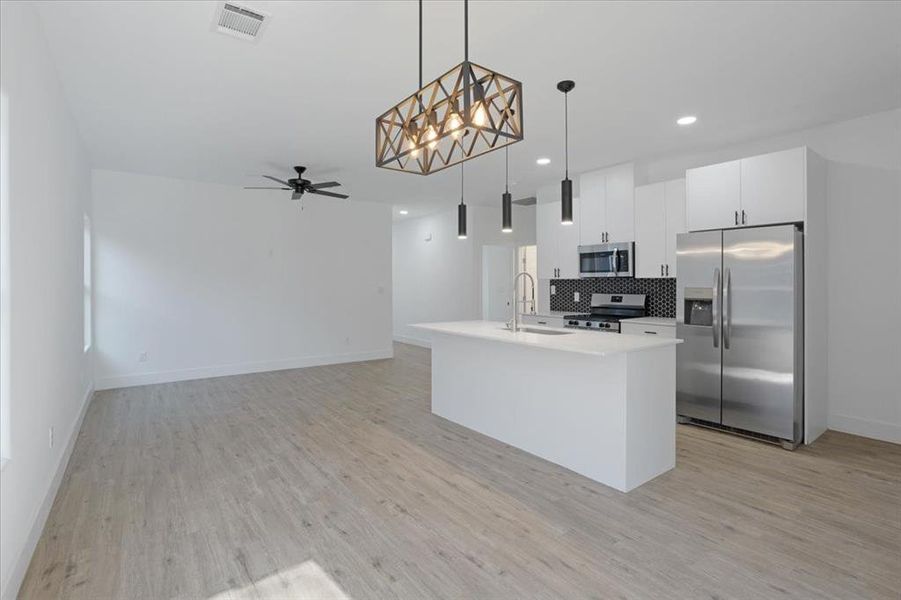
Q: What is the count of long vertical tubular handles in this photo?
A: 2